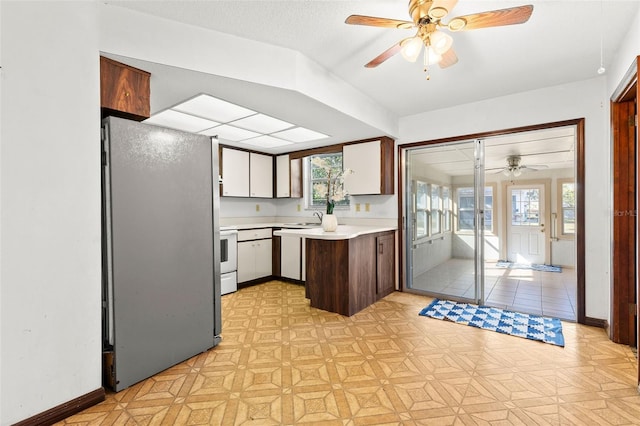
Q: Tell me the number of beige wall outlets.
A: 4